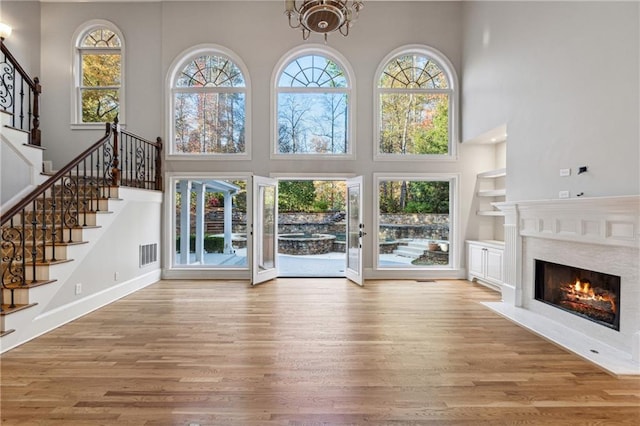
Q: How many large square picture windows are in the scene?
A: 2